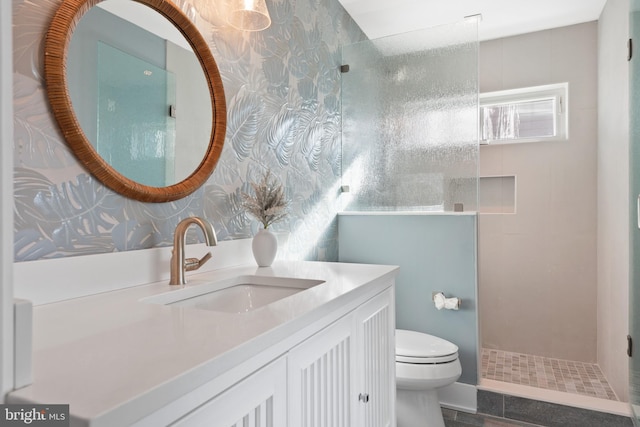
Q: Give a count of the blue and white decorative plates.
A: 0